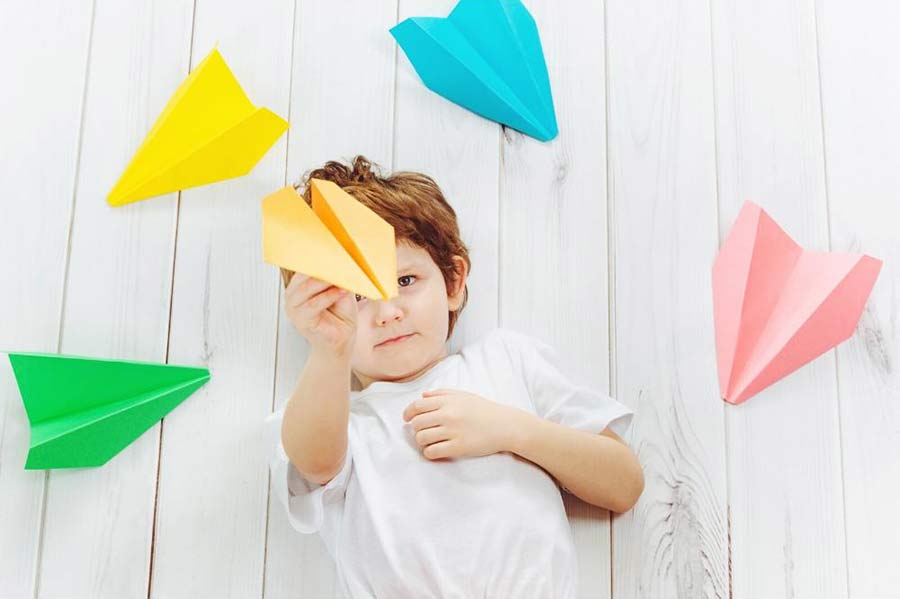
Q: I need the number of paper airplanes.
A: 5